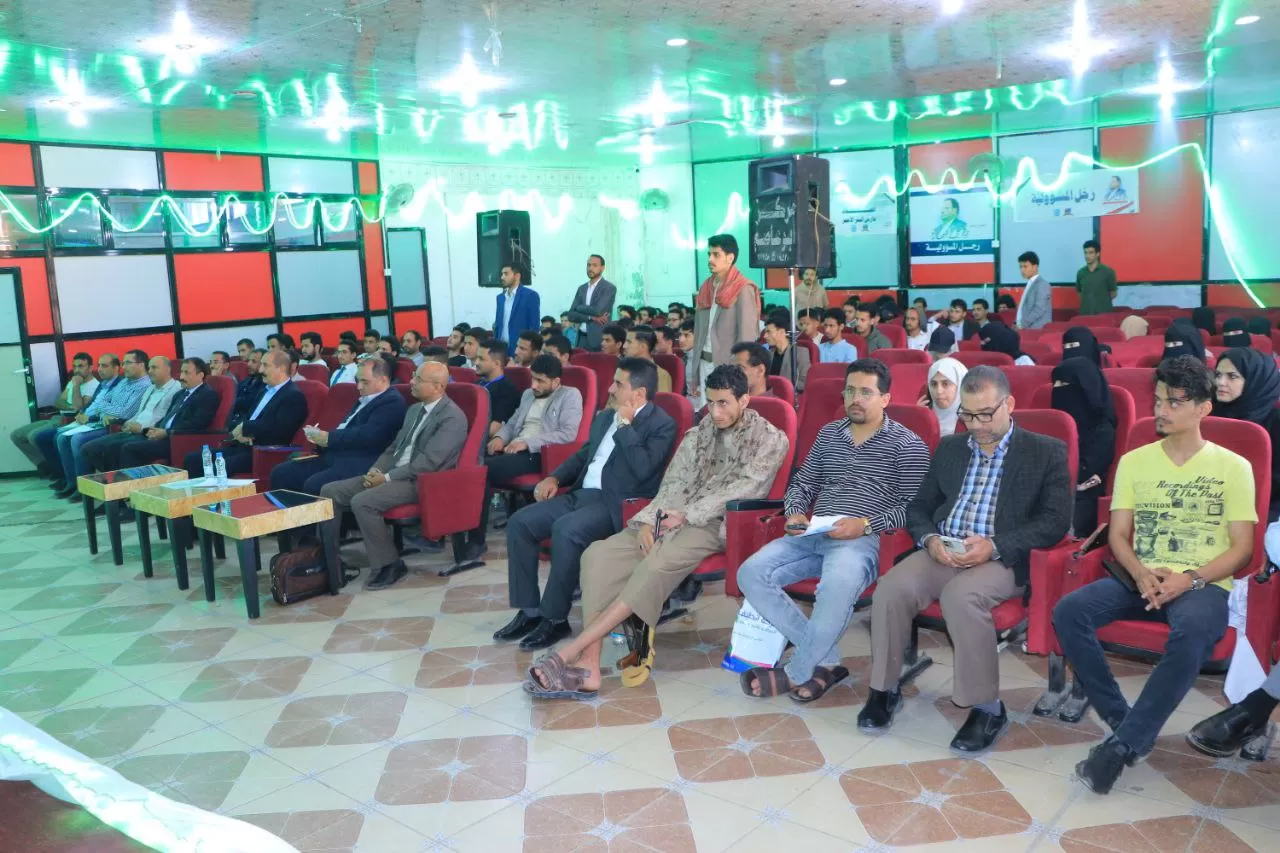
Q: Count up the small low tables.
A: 3